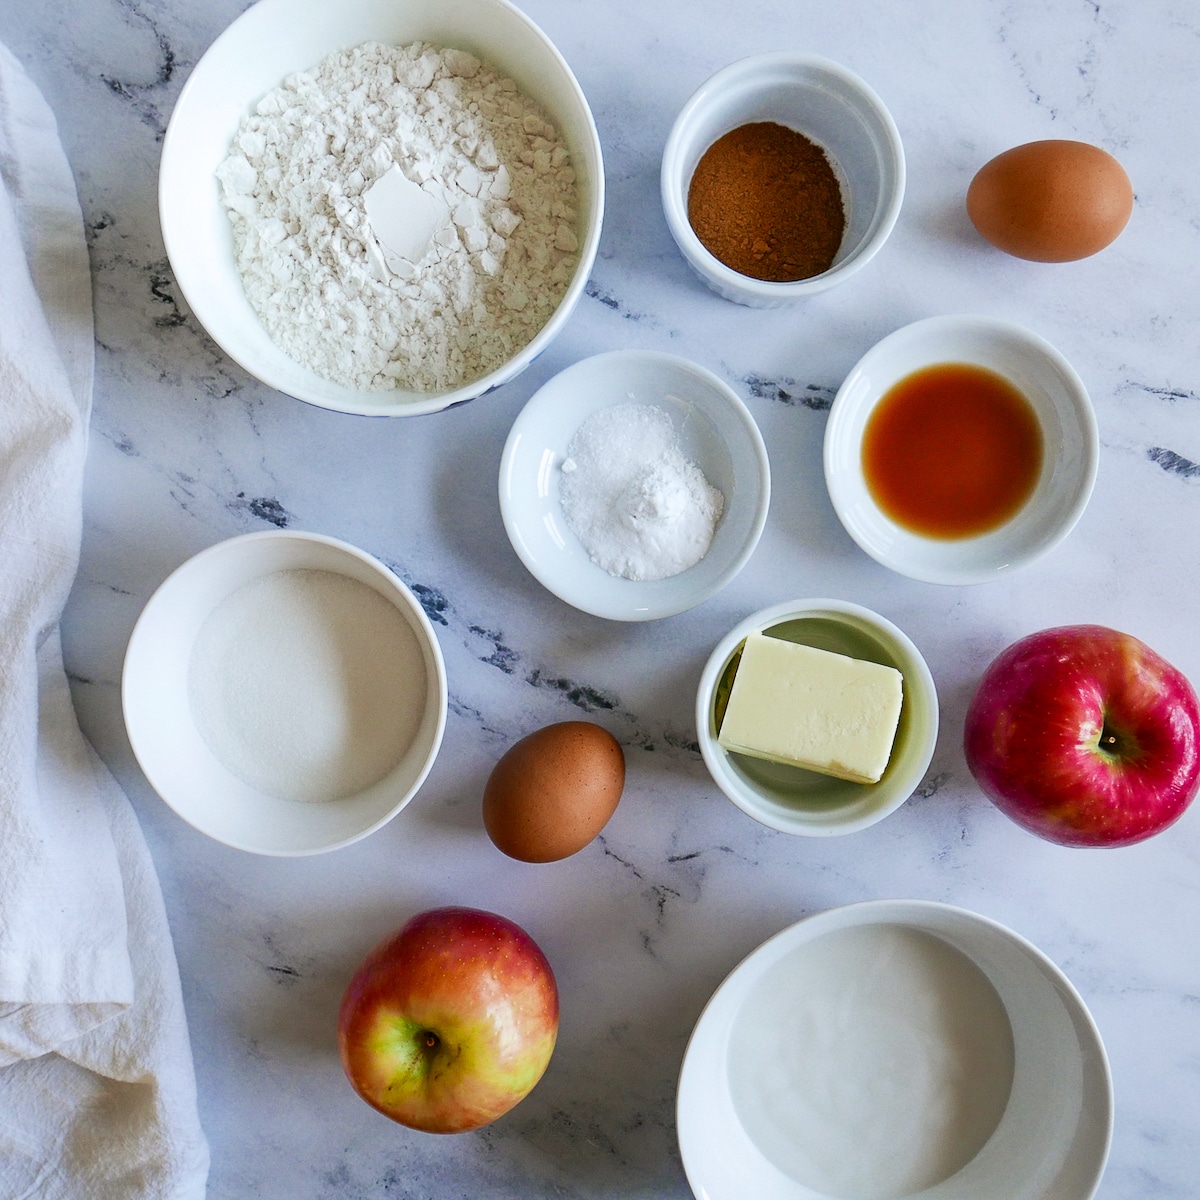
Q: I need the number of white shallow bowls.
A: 2